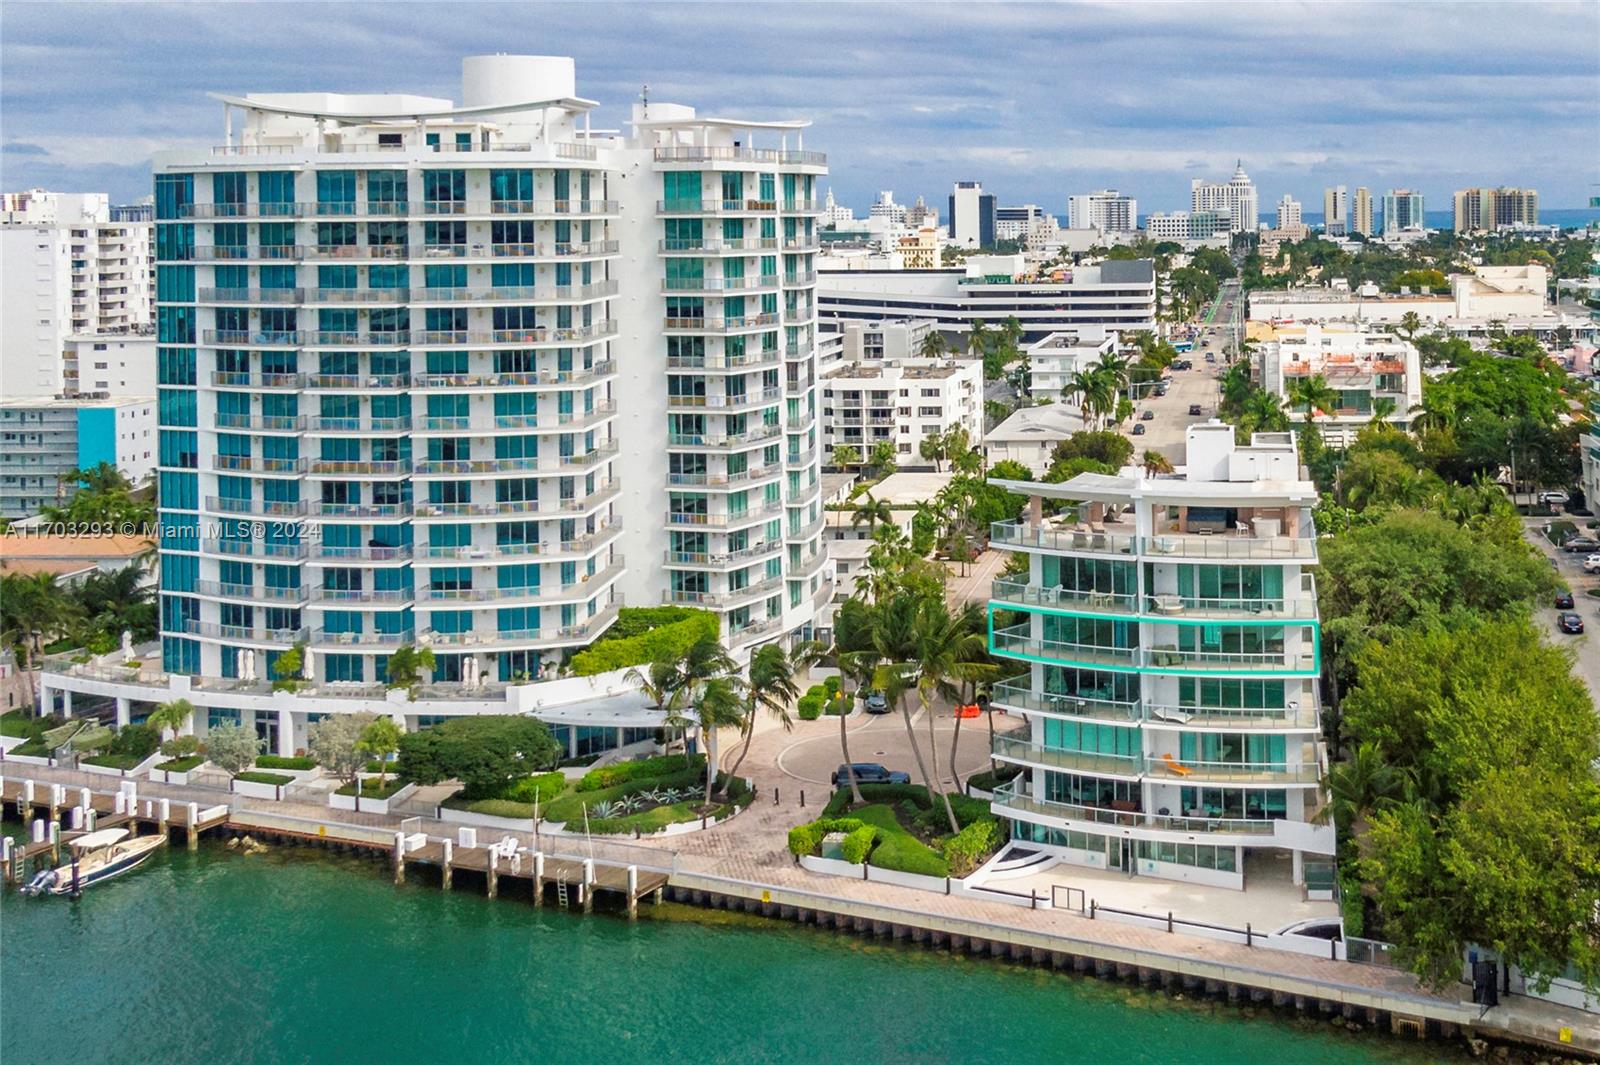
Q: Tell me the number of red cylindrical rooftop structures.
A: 0